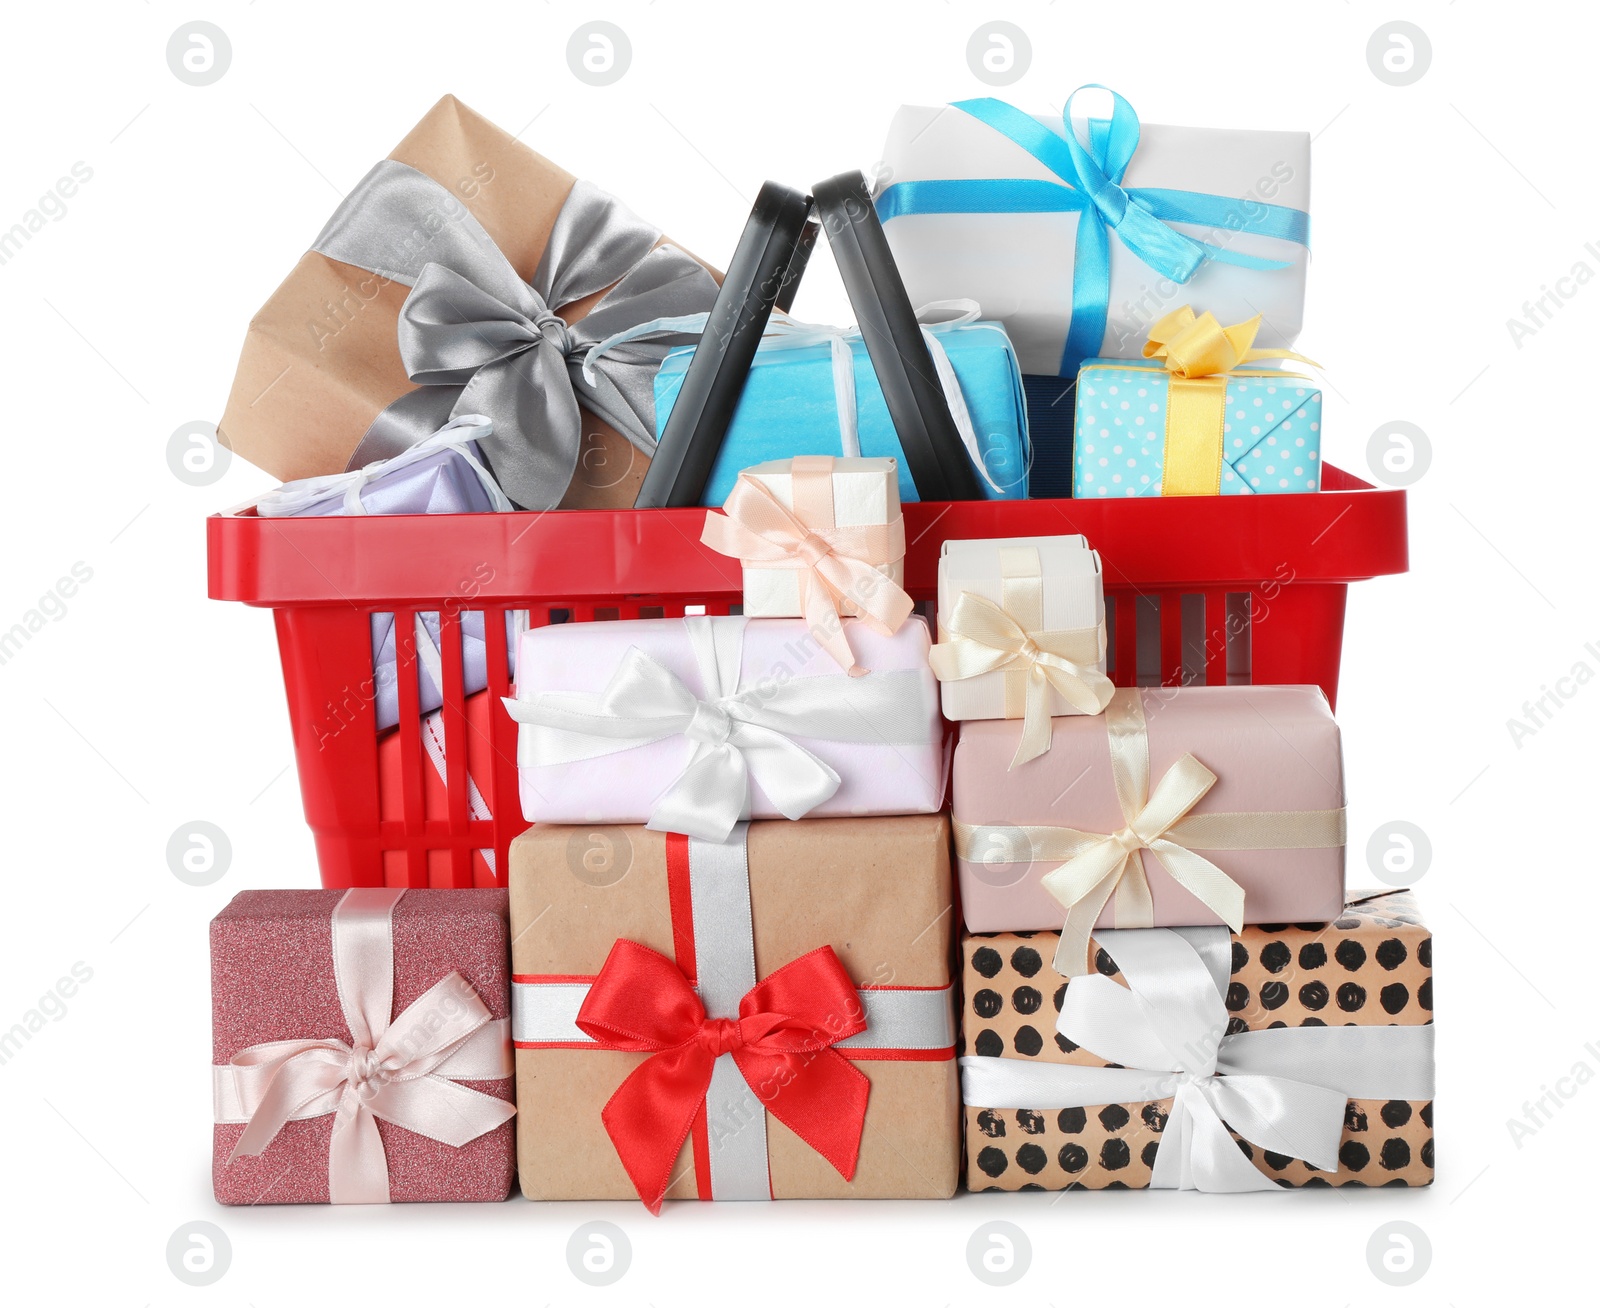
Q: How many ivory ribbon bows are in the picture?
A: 2